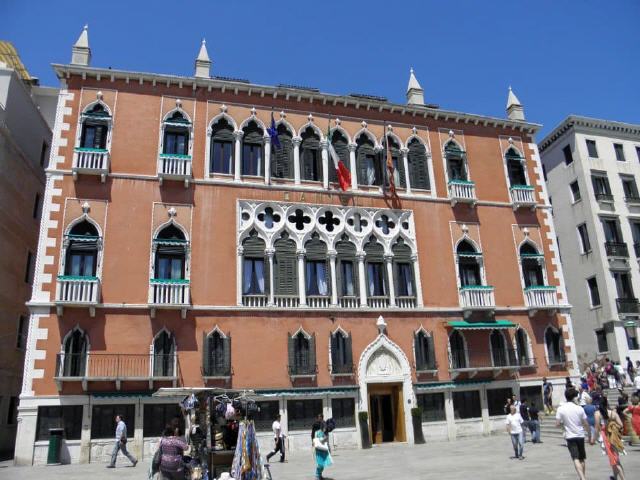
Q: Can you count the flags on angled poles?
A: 3